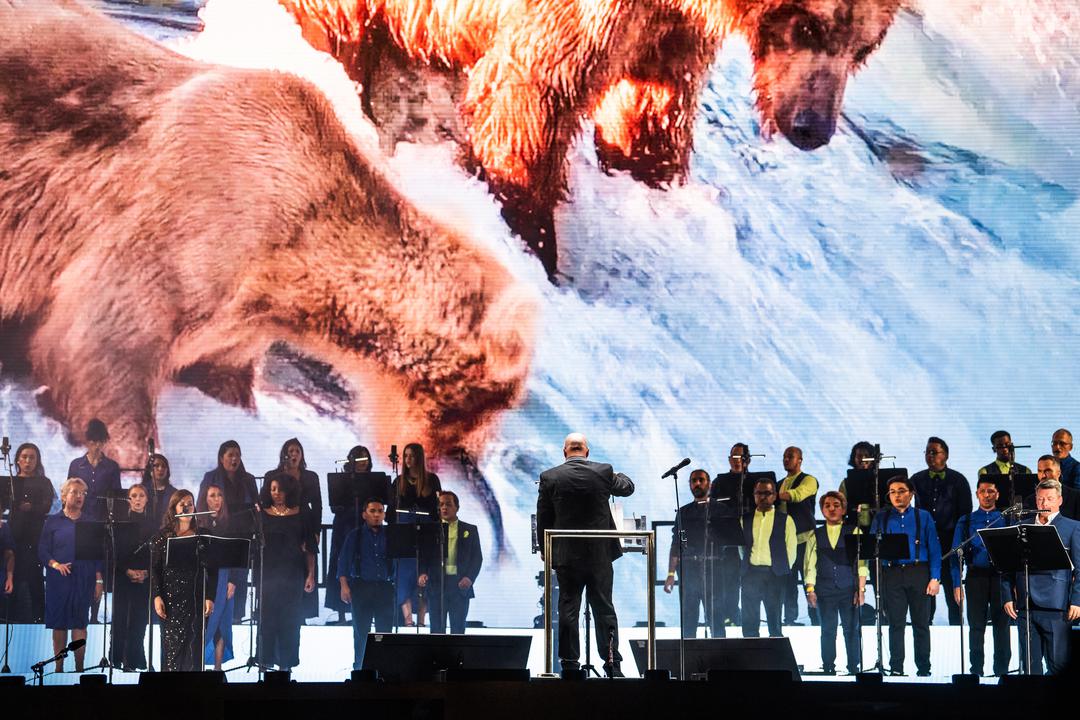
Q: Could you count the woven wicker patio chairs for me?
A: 0